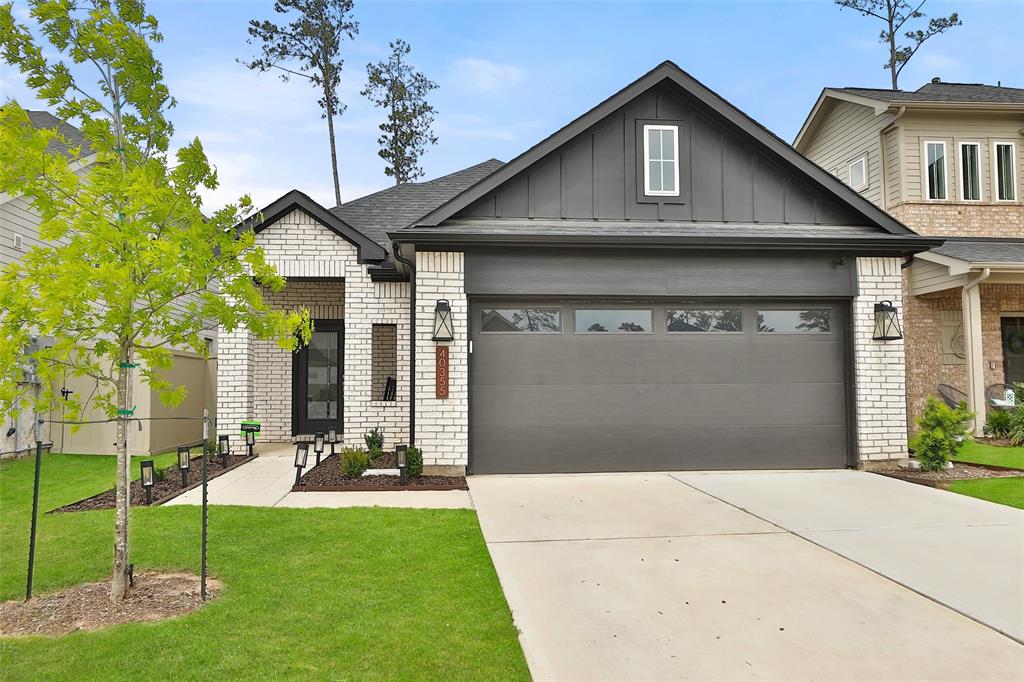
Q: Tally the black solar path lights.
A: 8